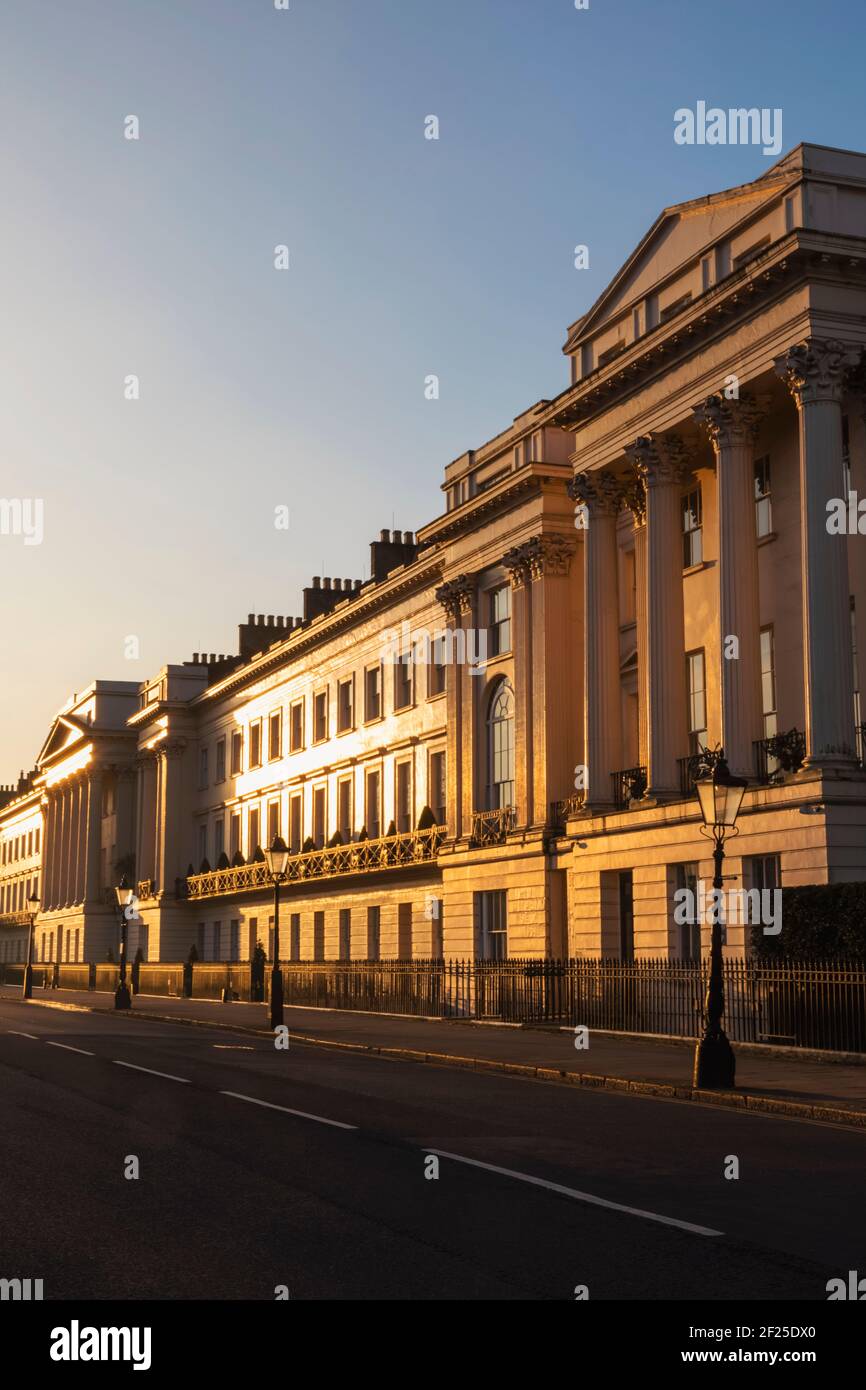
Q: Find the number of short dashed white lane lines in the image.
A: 5